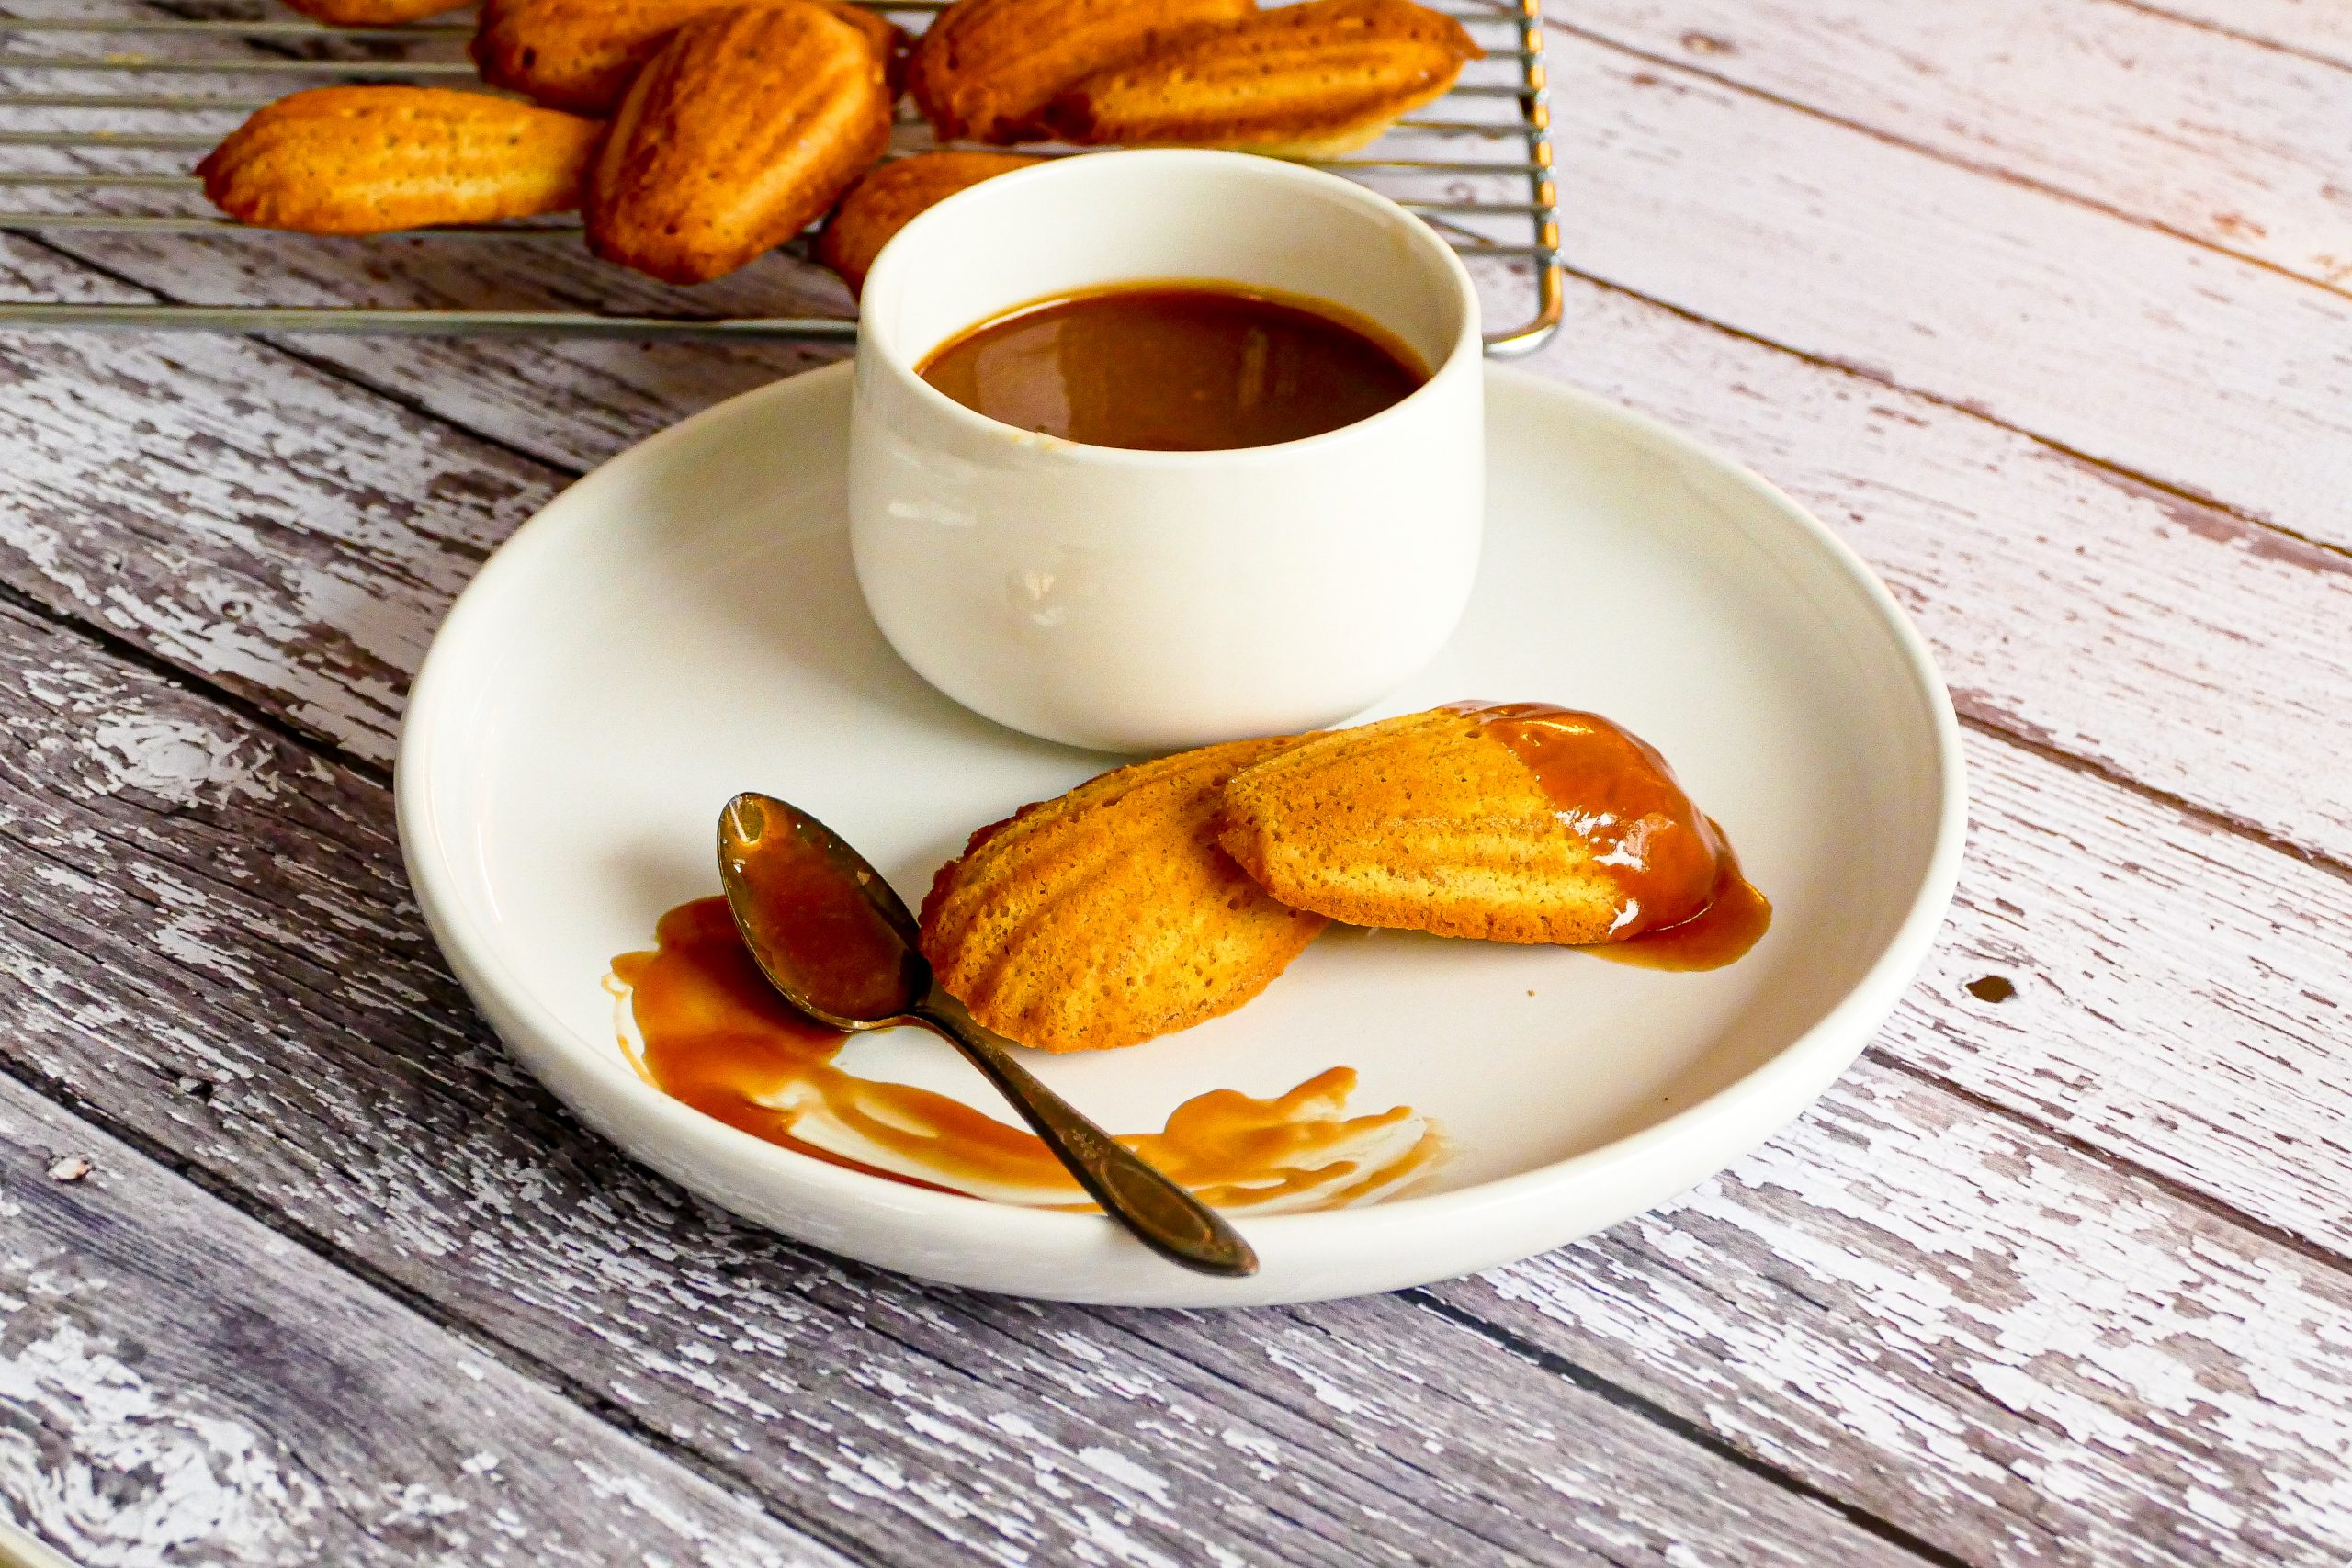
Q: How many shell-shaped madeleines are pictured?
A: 9